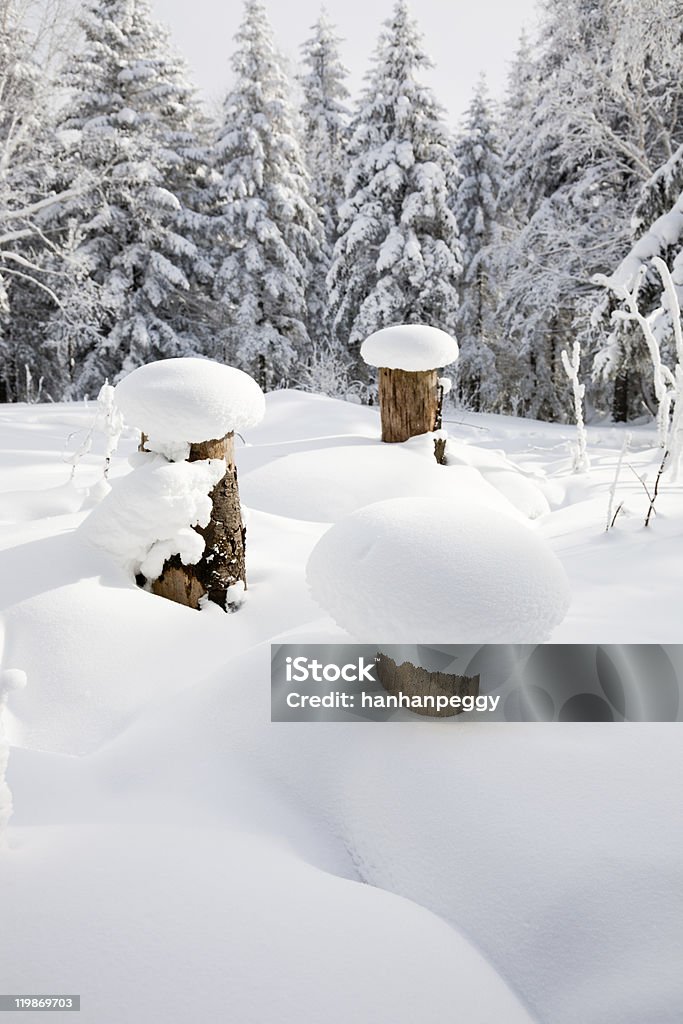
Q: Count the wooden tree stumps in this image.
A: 3